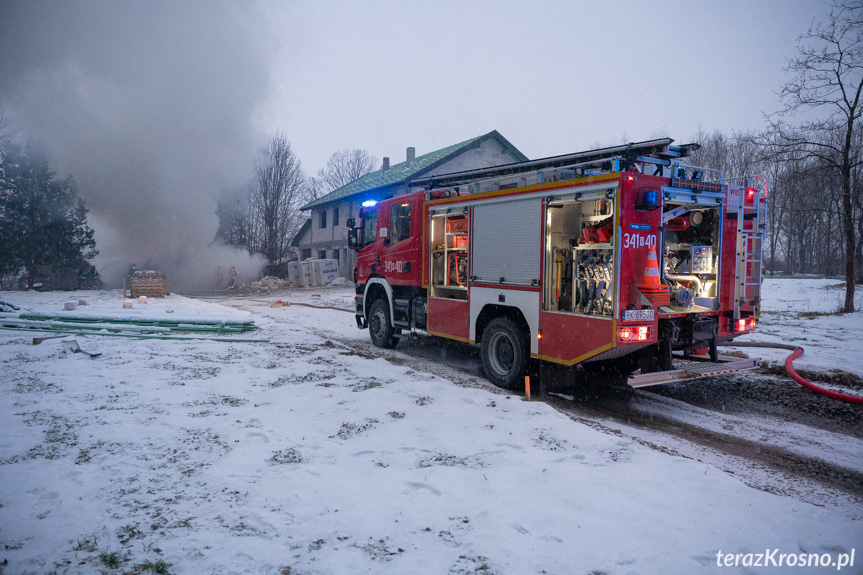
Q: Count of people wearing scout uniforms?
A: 0